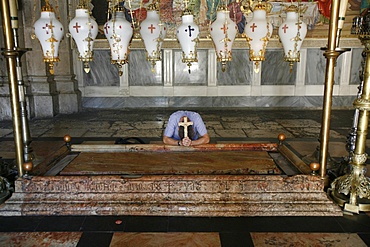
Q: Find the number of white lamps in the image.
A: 8